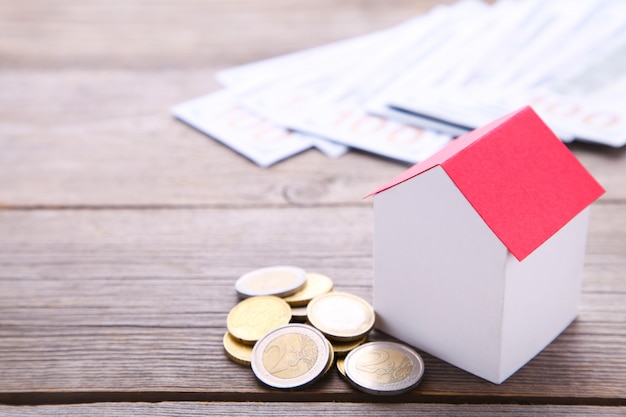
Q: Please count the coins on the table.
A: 11